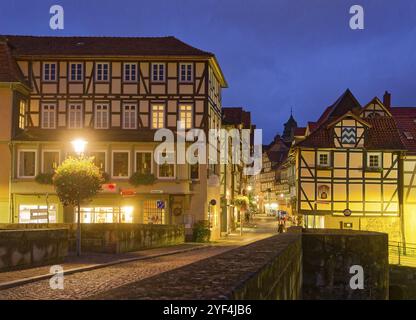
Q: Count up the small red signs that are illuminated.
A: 2